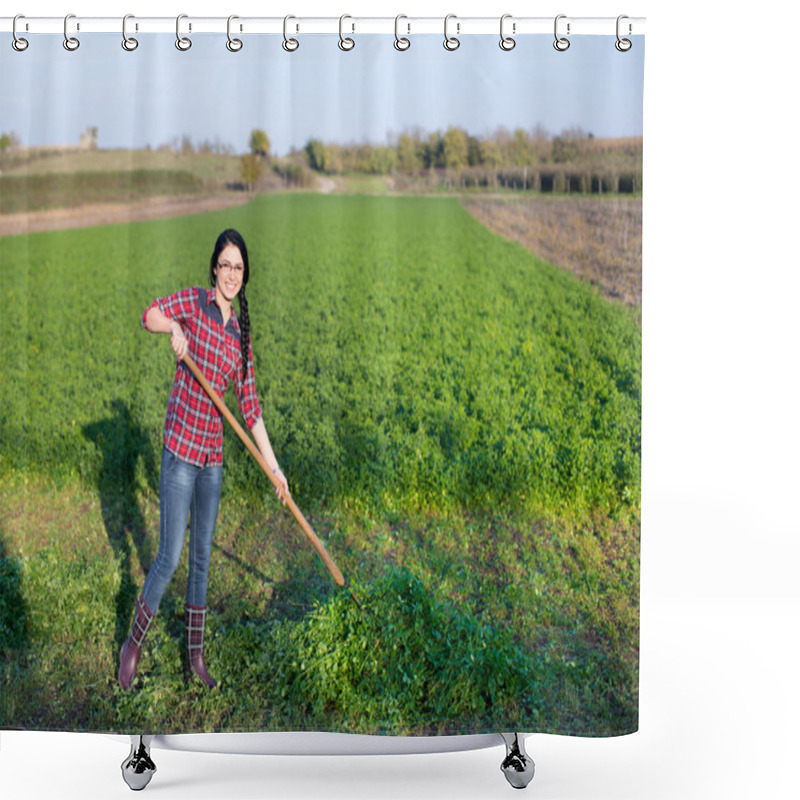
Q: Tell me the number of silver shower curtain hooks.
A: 12